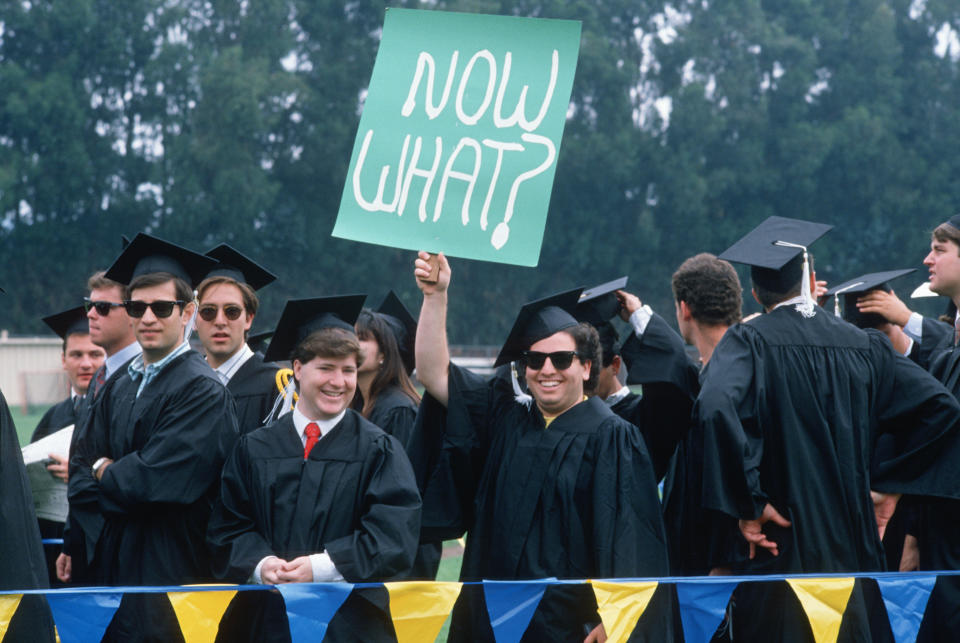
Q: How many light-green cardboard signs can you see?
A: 1